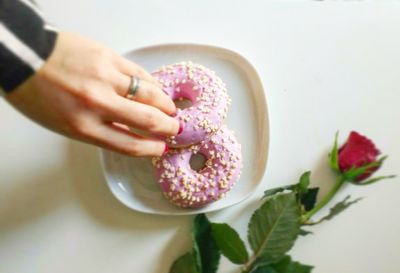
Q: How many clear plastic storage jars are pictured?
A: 0